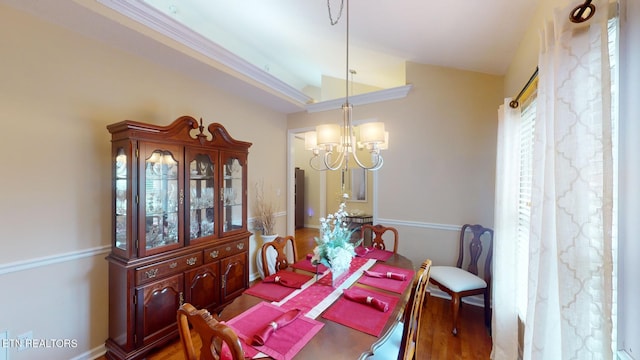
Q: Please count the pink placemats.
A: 6